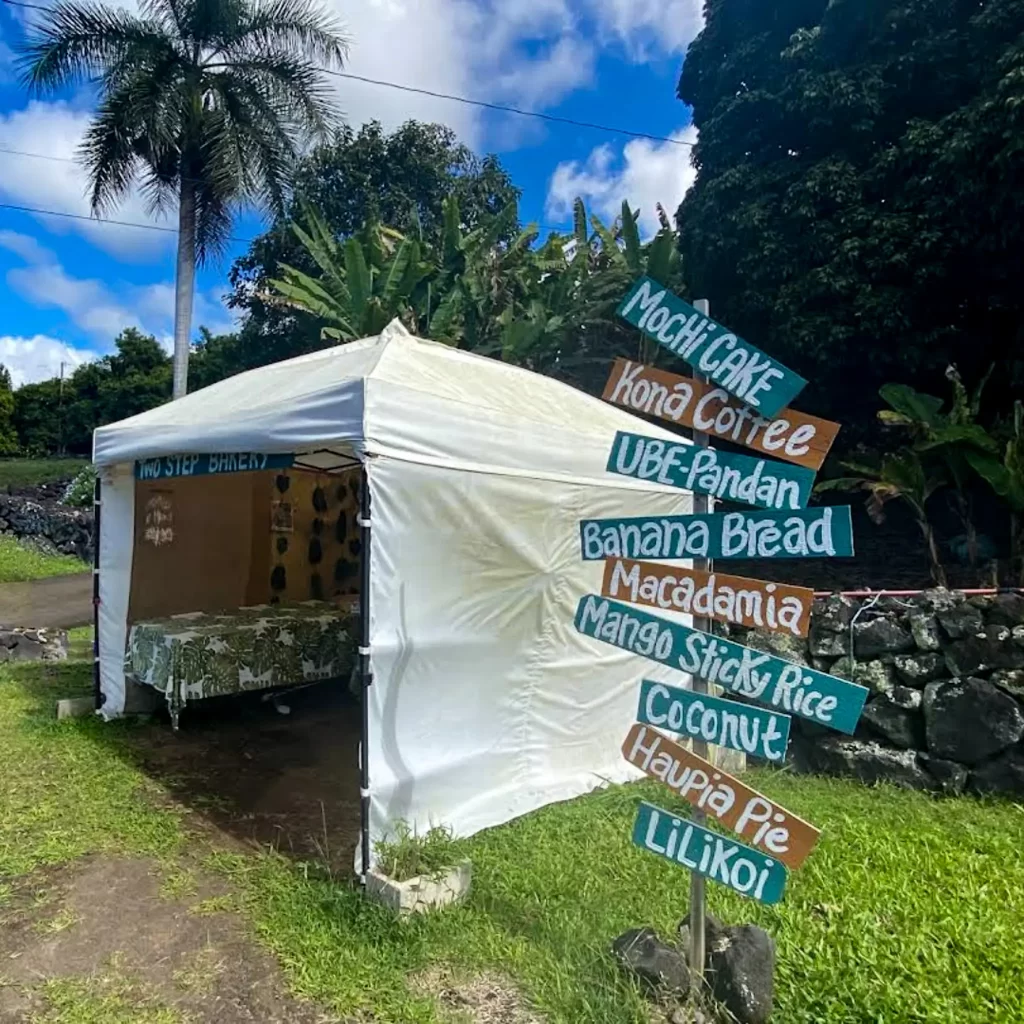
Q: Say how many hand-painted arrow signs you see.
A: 9